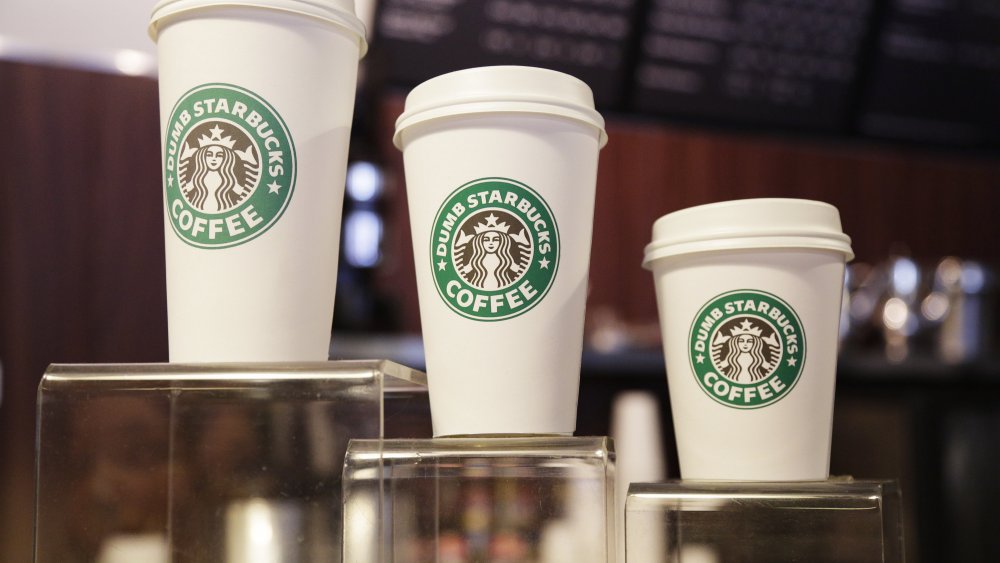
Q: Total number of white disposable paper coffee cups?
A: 3